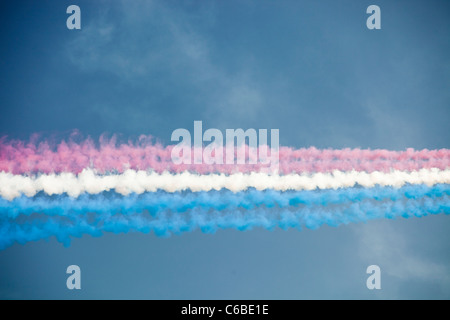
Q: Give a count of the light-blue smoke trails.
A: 2